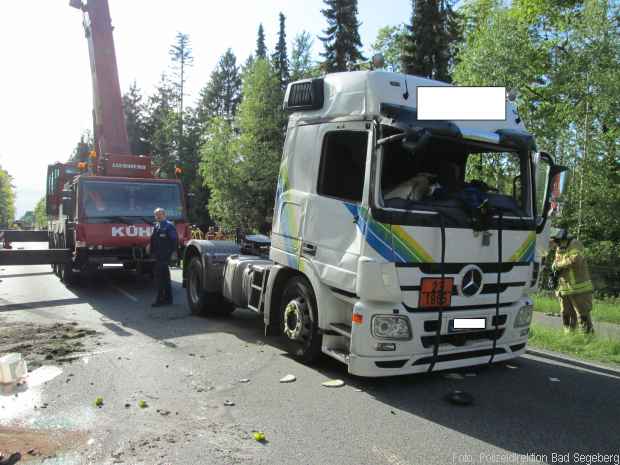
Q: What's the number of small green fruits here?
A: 3